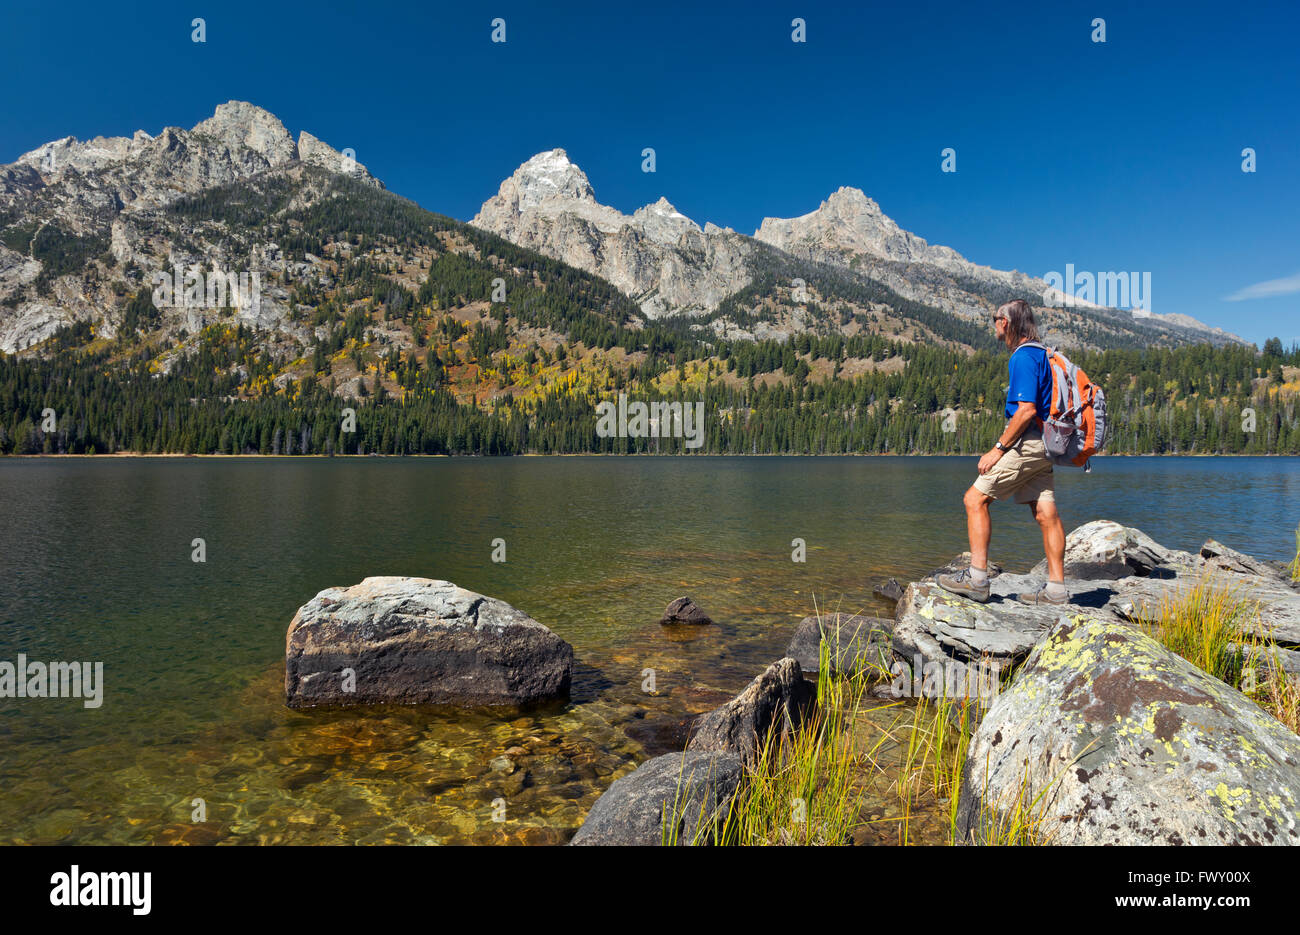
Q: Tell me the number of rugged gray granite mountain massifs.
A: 3